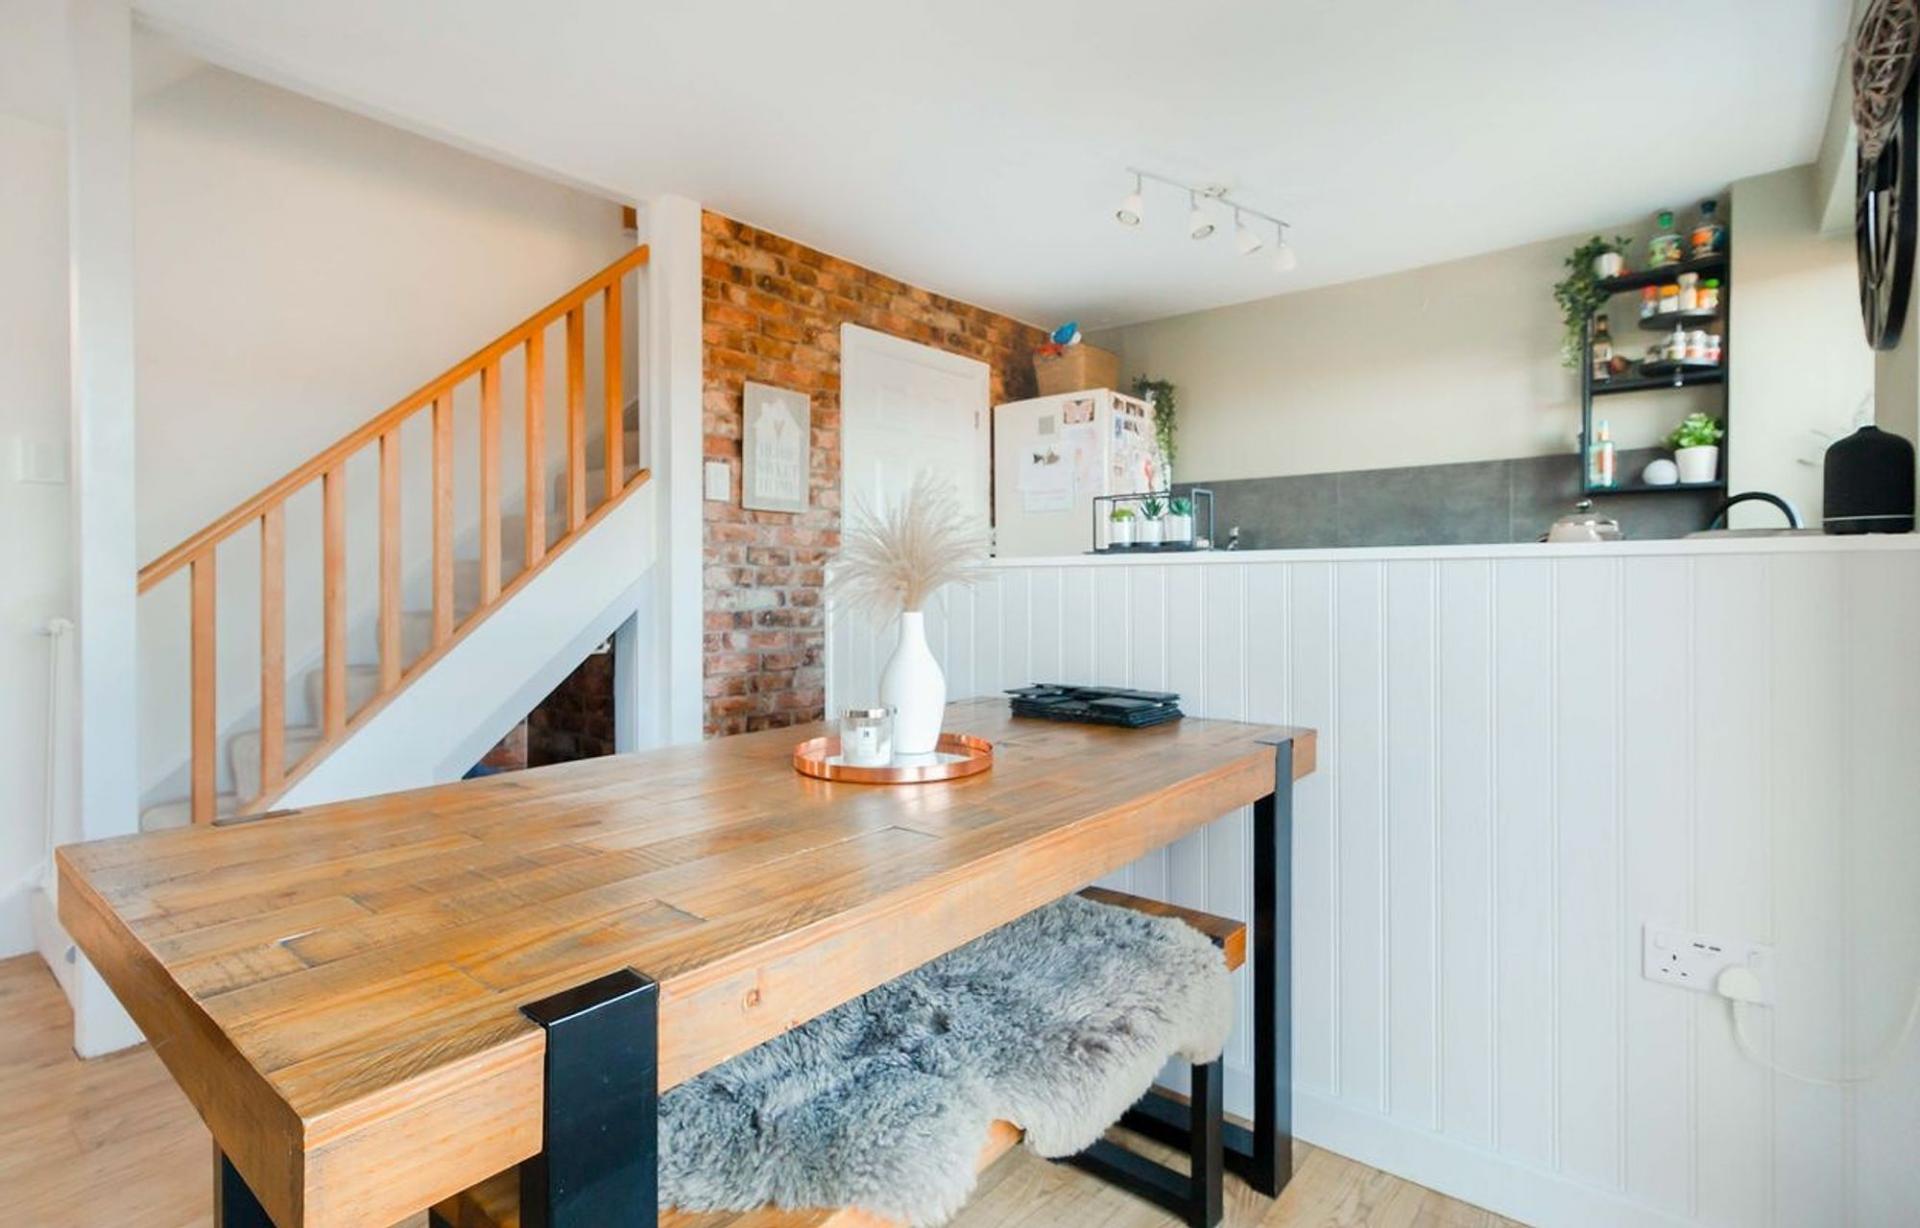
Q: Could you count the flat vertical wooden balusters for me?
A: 9